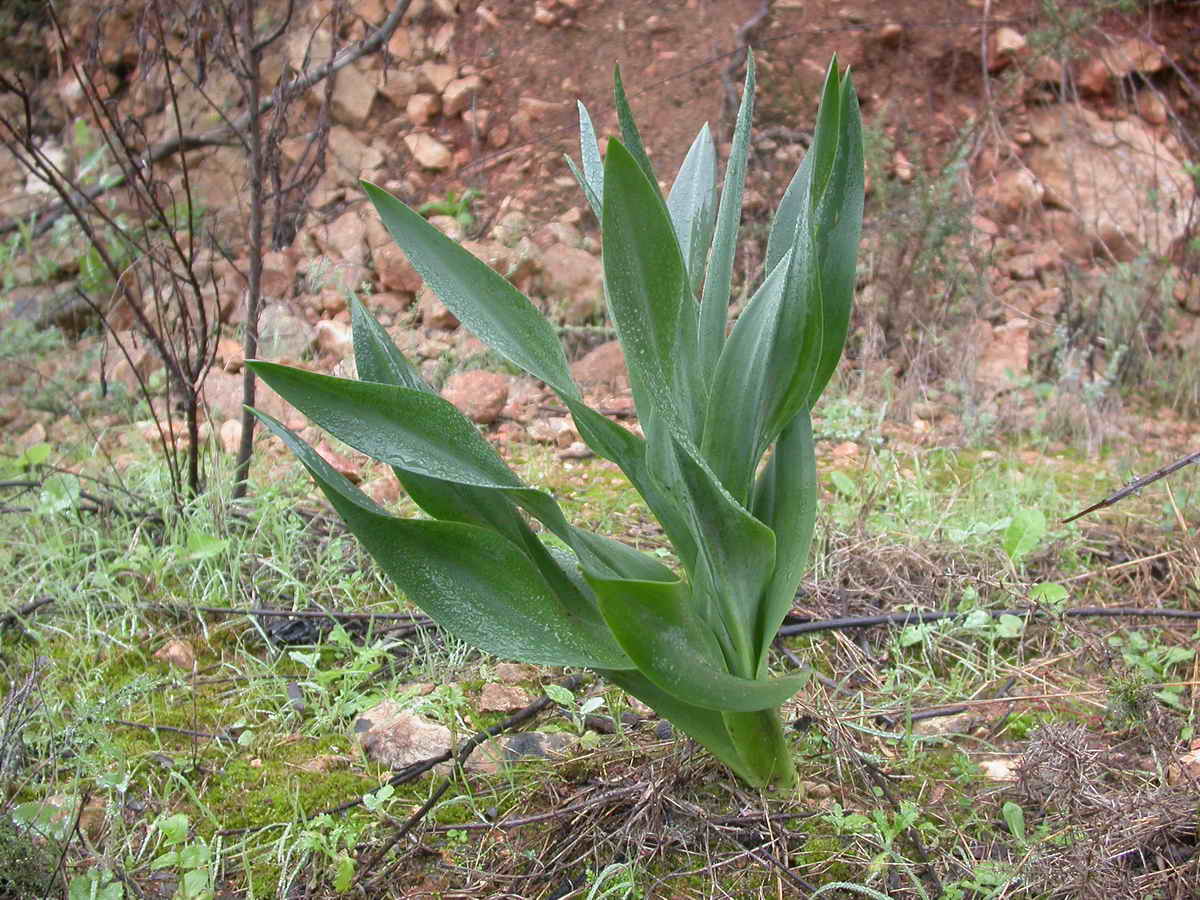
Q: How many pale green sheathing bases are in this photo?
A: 1